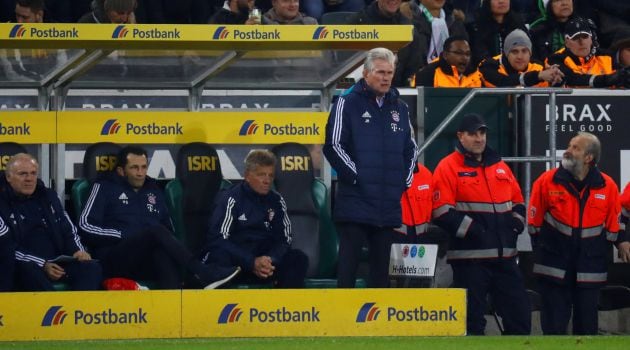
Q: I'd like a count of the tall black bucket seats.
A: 4